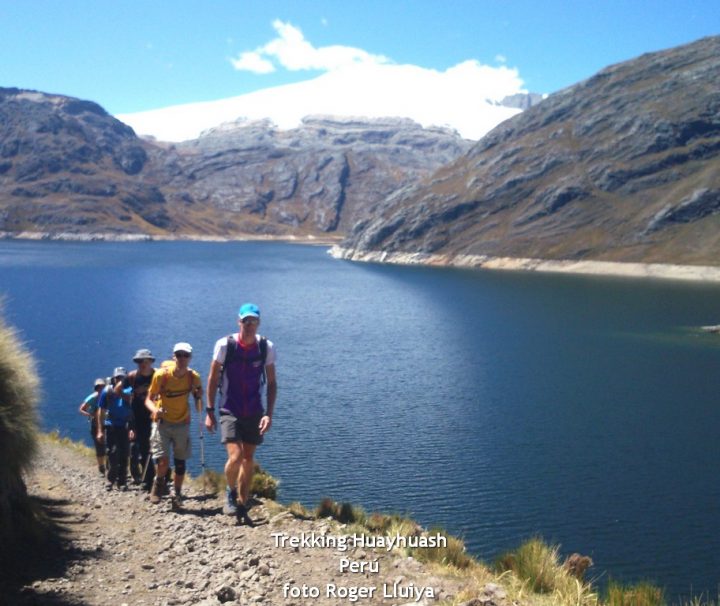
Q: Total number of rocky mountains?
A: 3